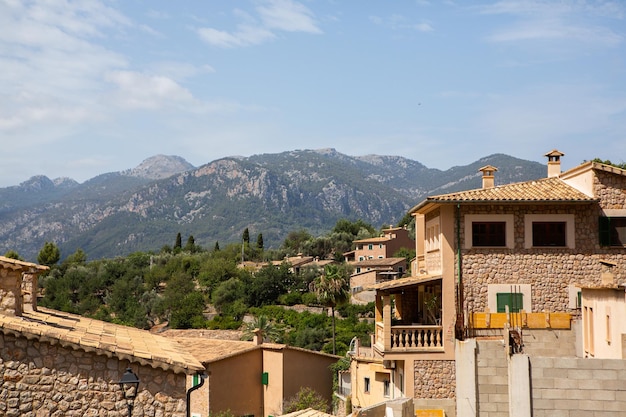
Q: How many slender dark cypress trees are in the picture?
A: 5